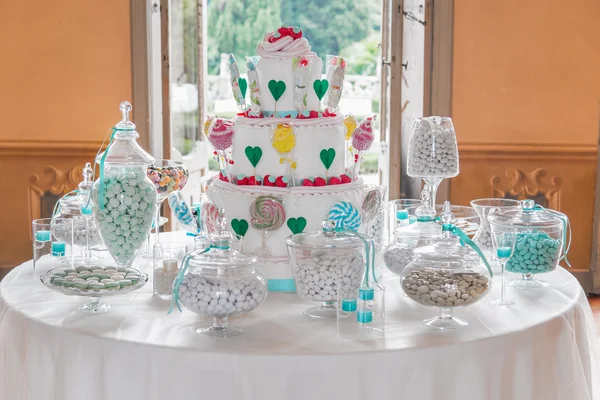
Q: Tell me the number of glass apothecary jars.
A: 7